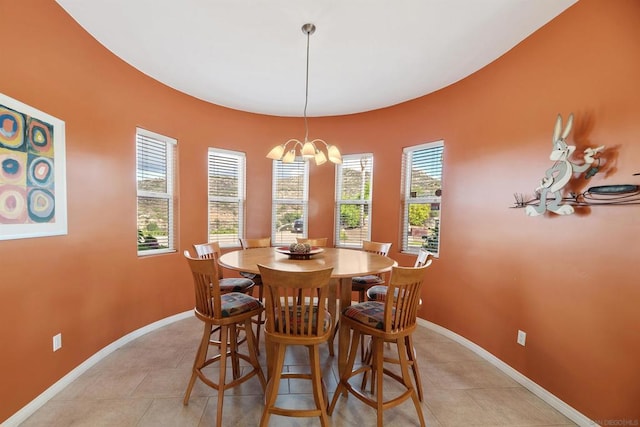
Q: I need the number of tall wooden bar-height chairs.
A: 8